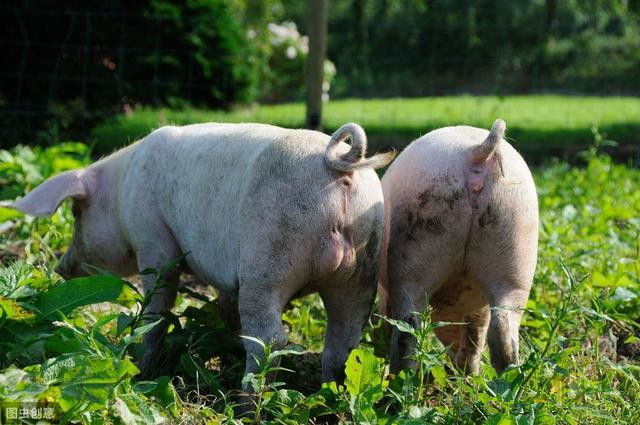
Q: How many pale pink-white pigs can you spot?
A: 2